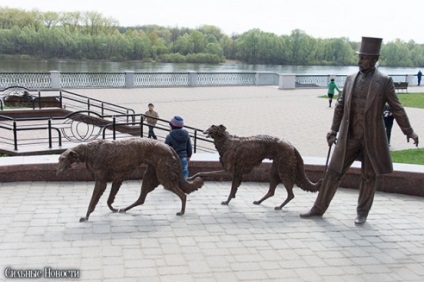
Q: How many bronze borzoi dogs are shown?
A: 2